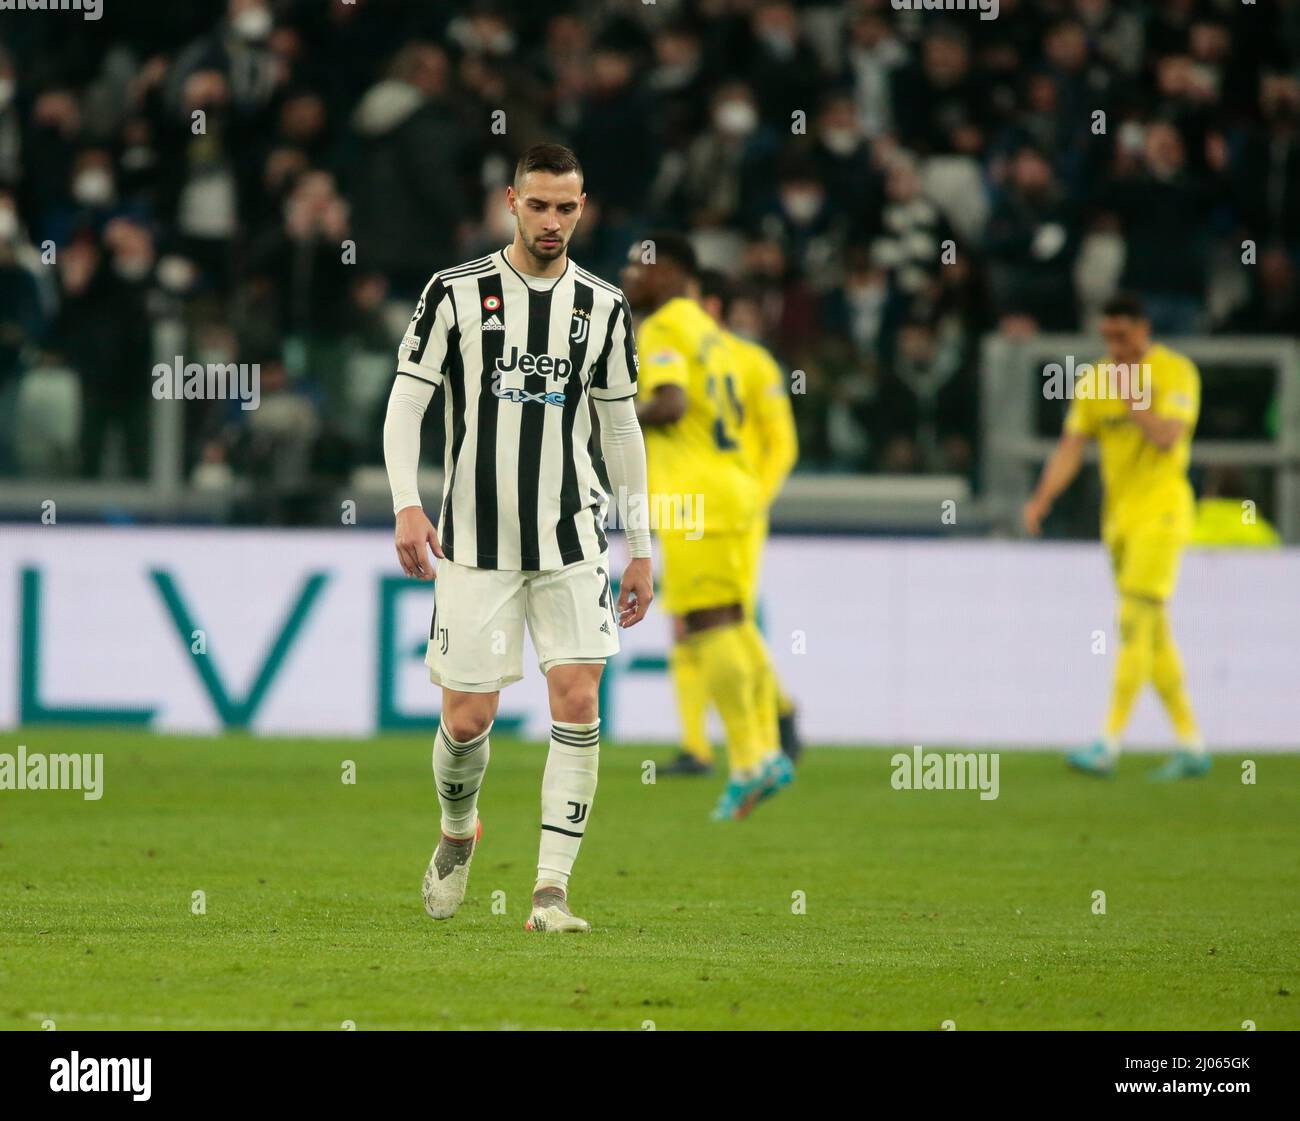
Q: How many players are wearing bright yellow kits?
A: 3